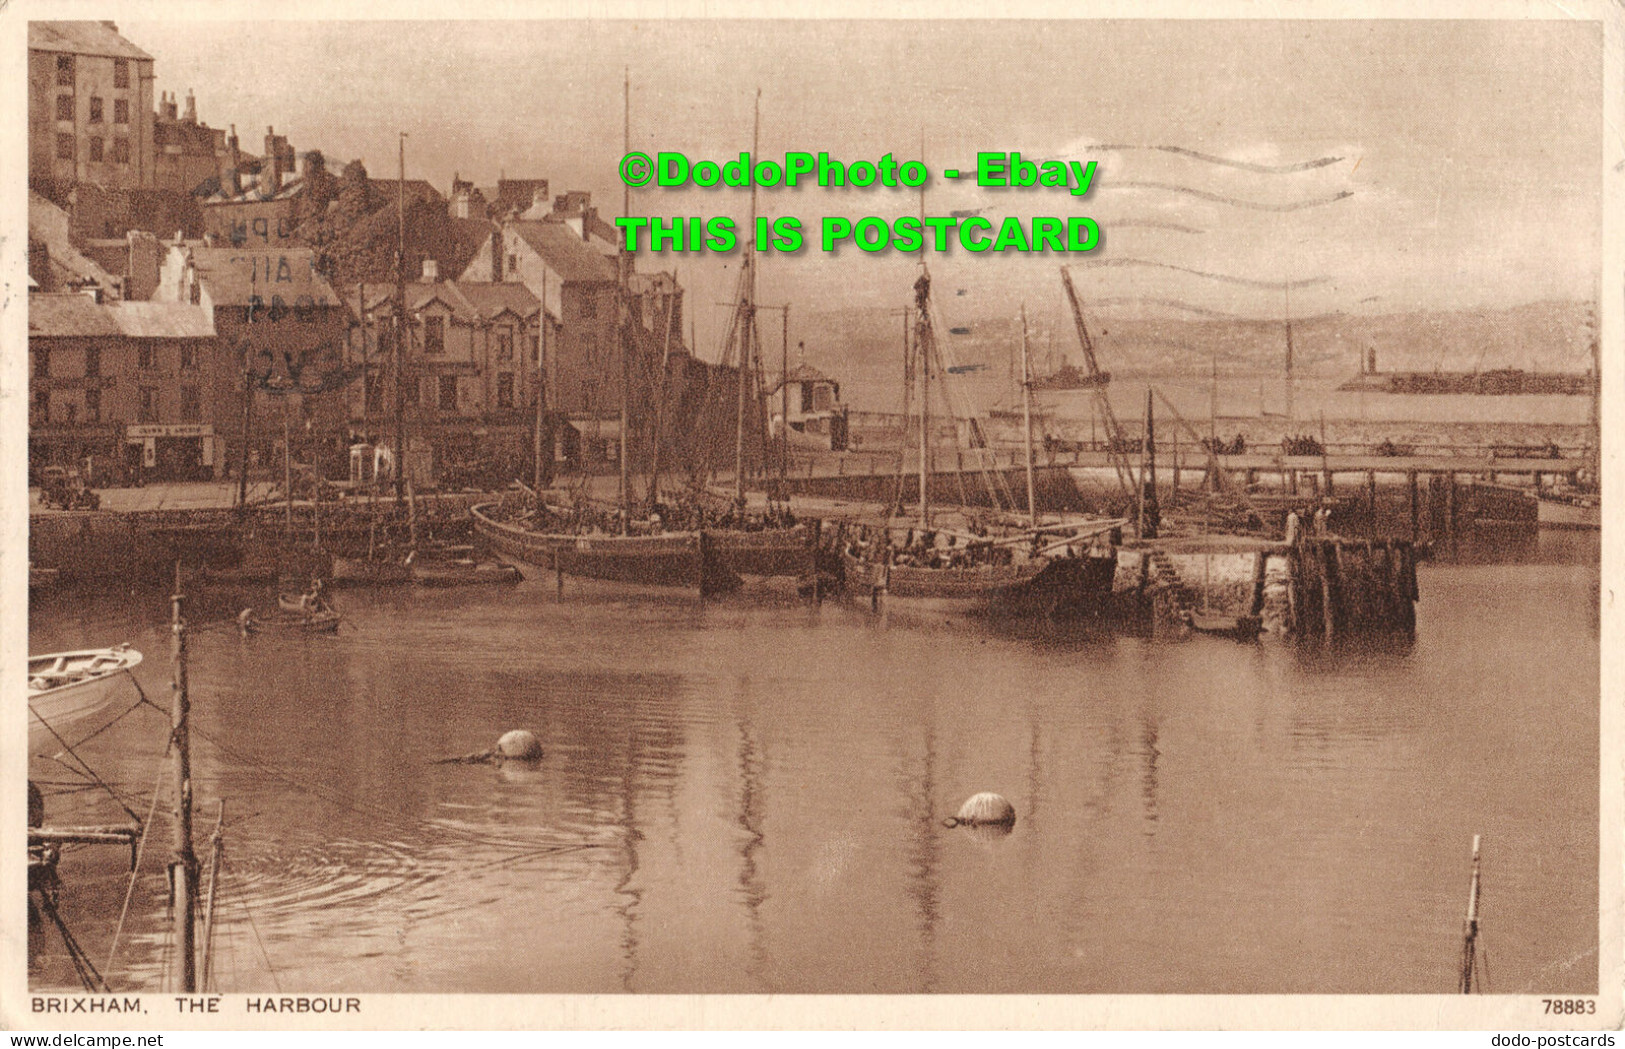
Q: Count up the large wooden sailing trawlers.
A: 3